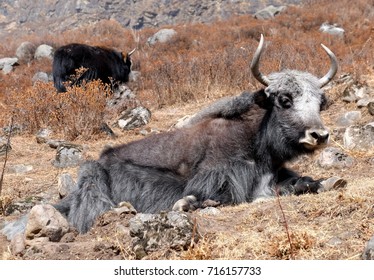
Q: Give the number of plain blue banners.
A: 0